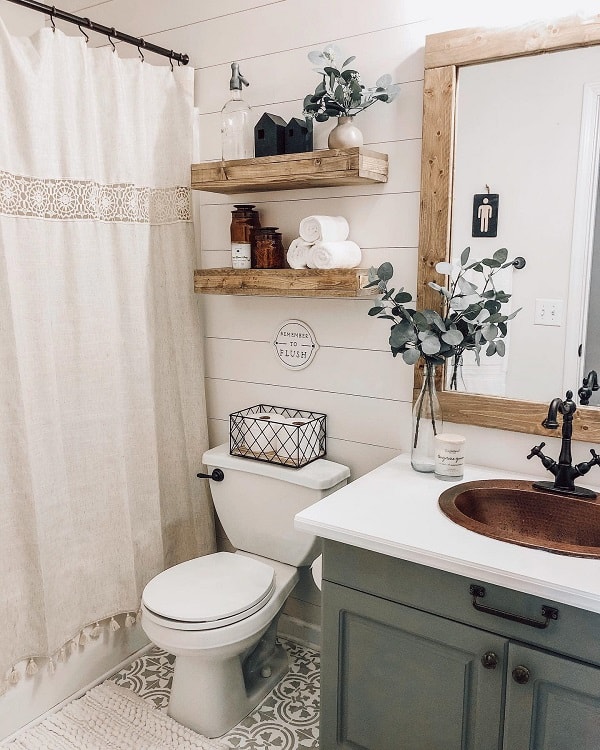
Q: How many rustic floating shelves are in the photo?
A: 2